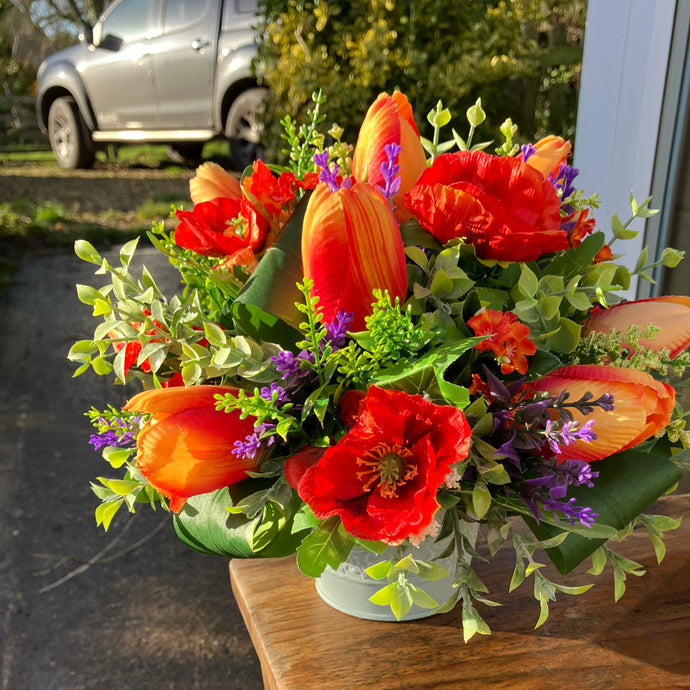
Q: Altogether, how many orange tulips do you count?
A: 7